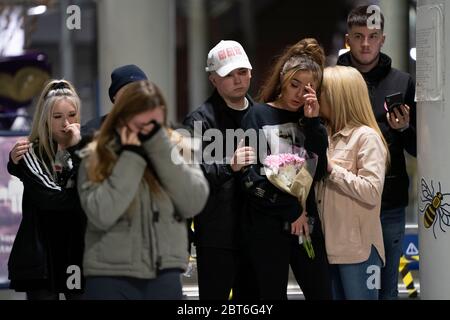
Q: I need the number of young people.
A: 7